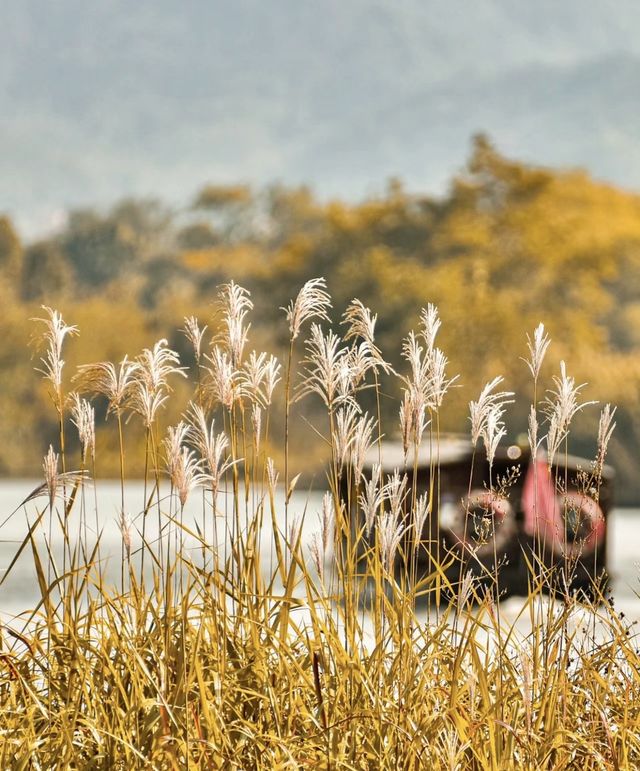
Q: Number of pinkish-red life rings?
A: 2